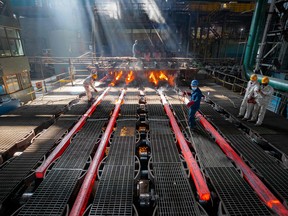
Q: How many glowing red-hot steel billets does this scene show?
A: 4